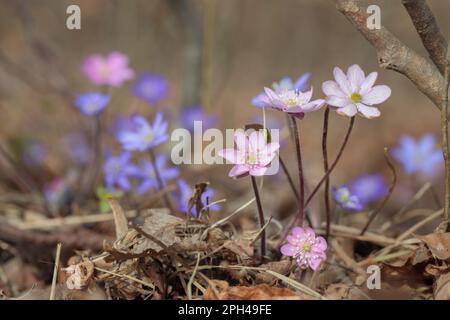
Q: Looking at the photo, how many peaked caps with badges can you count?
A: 0